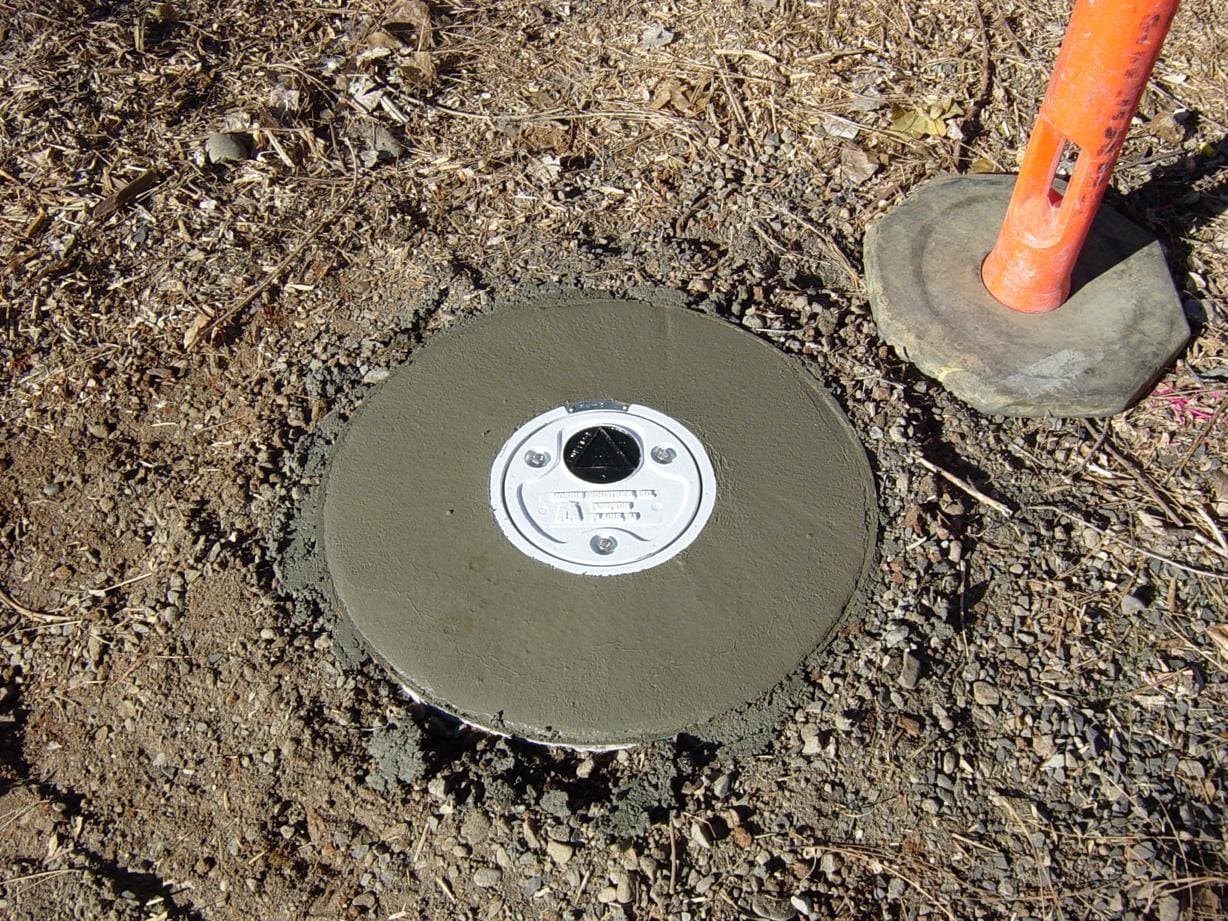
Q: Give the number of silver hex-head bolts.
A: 3